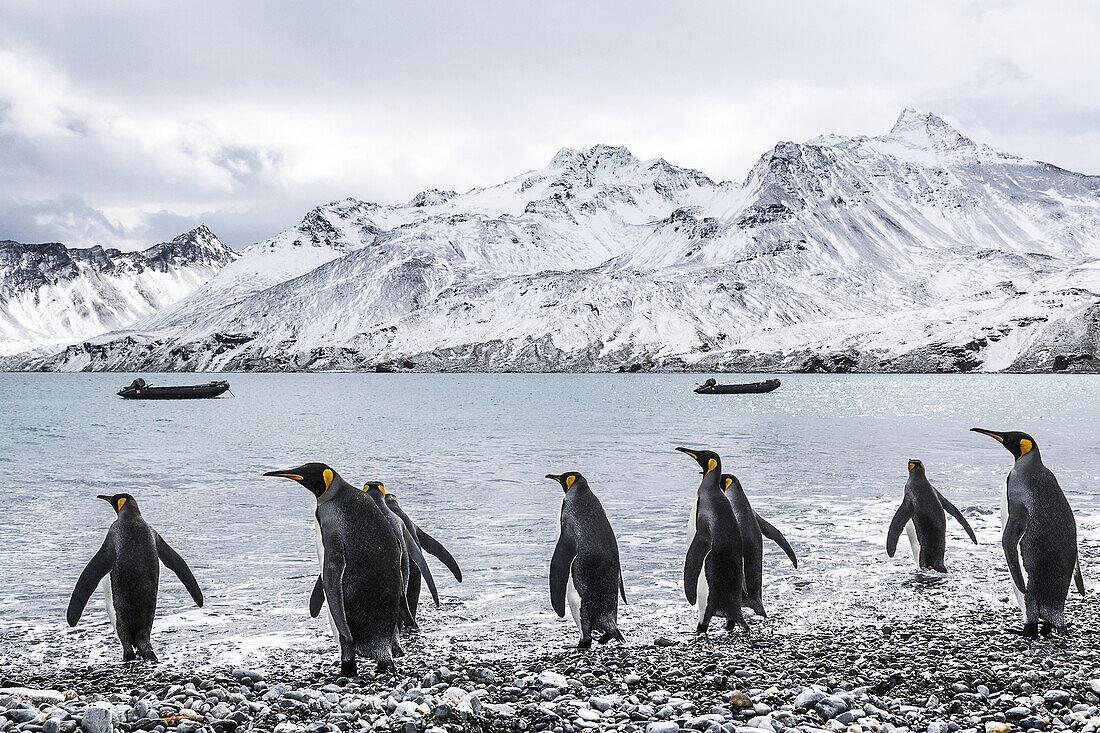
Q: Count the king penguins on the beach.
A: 9